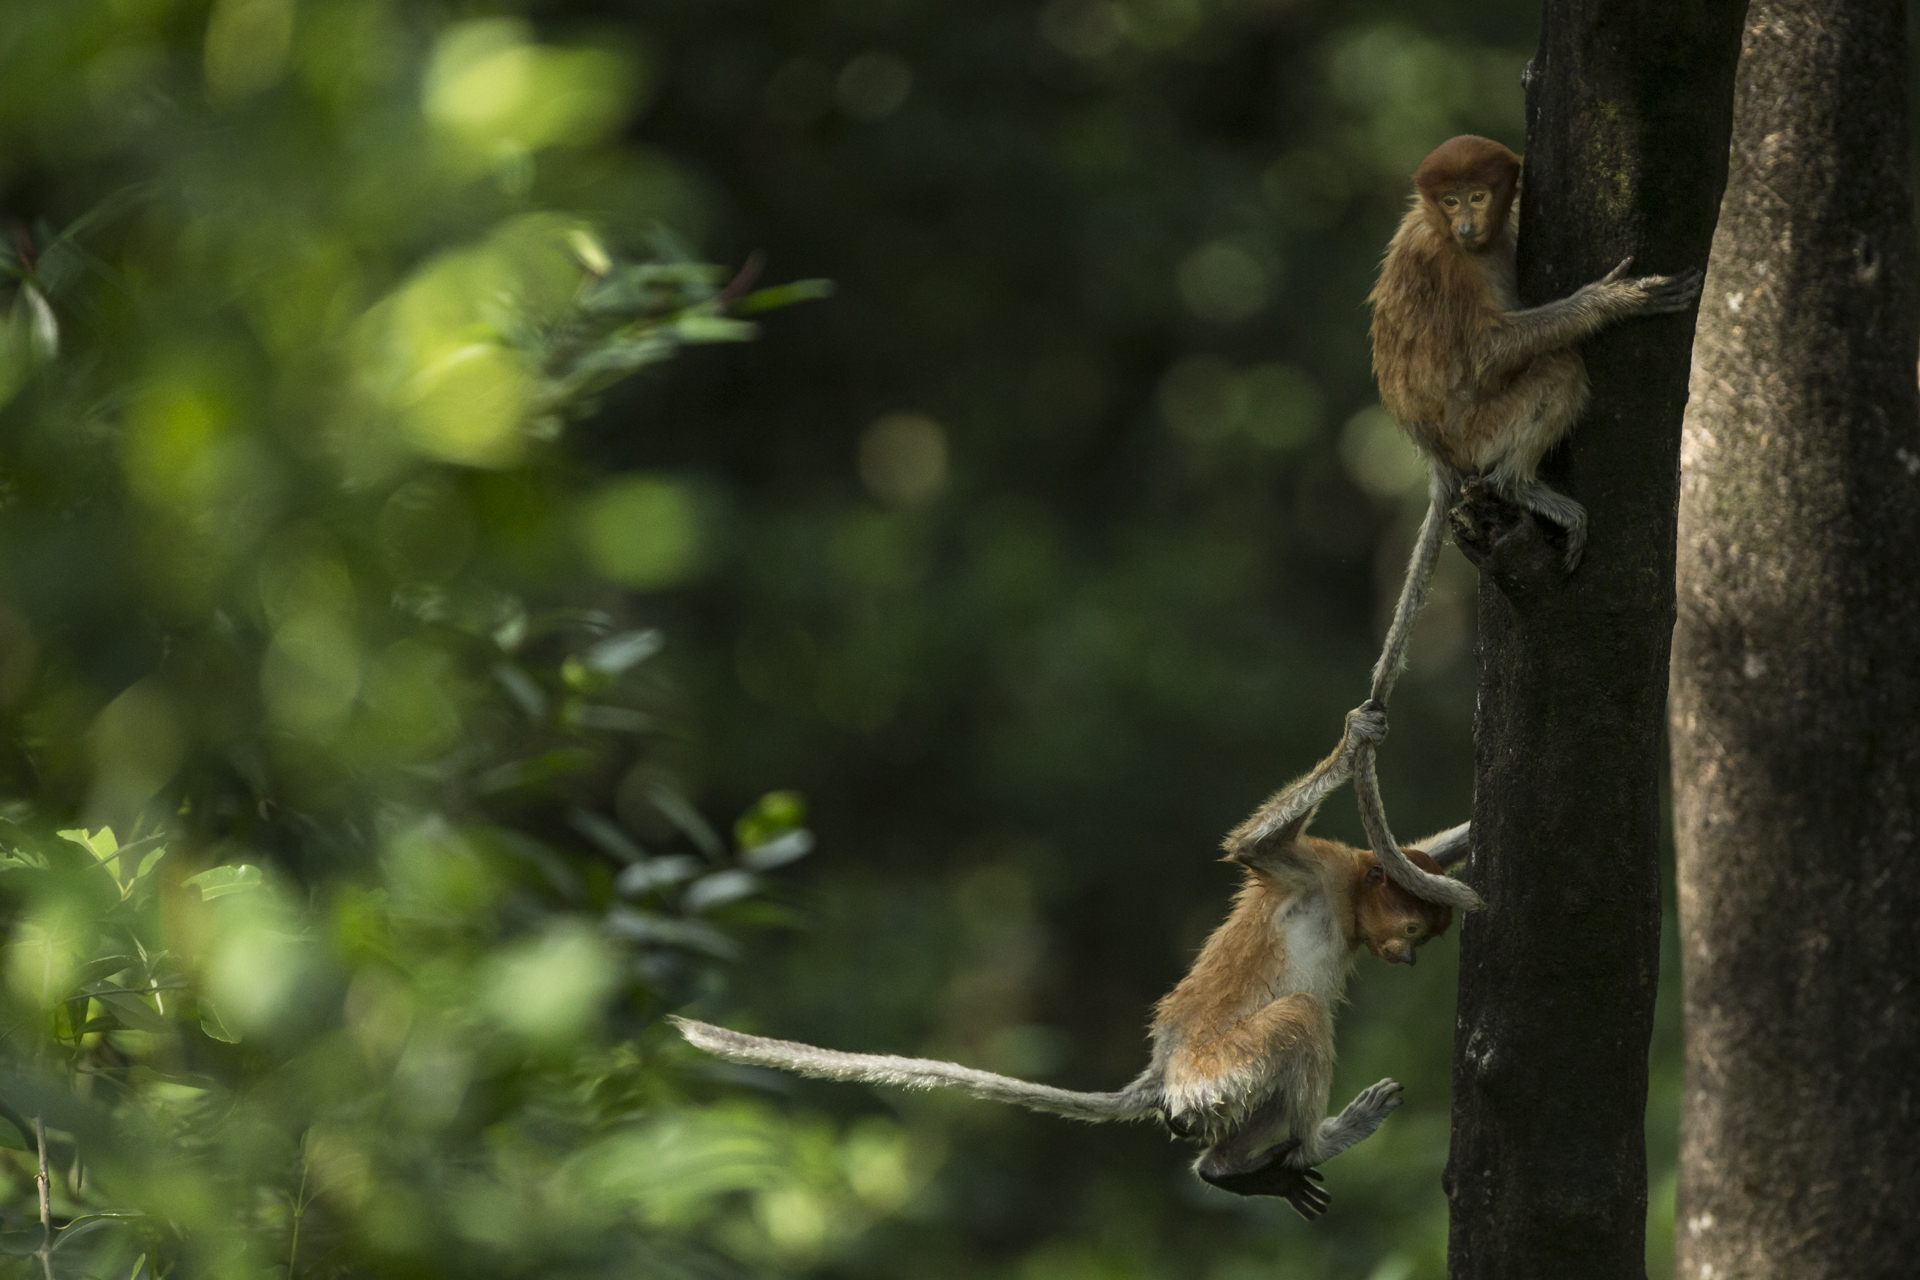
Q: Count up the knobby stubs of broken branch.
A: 1